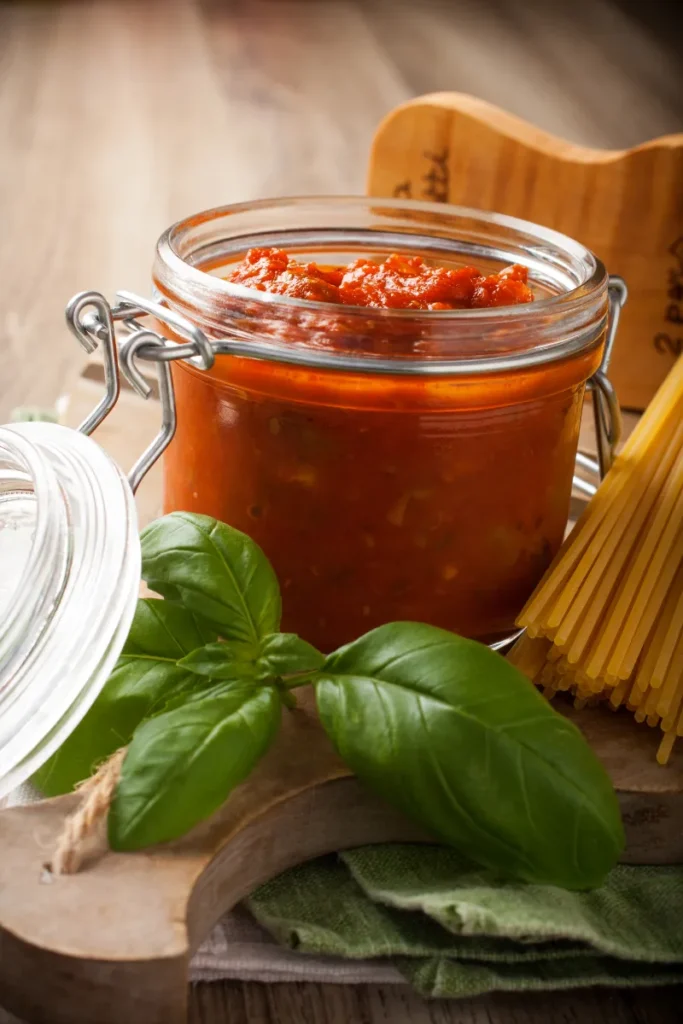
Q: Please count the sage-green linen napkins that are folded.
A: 1